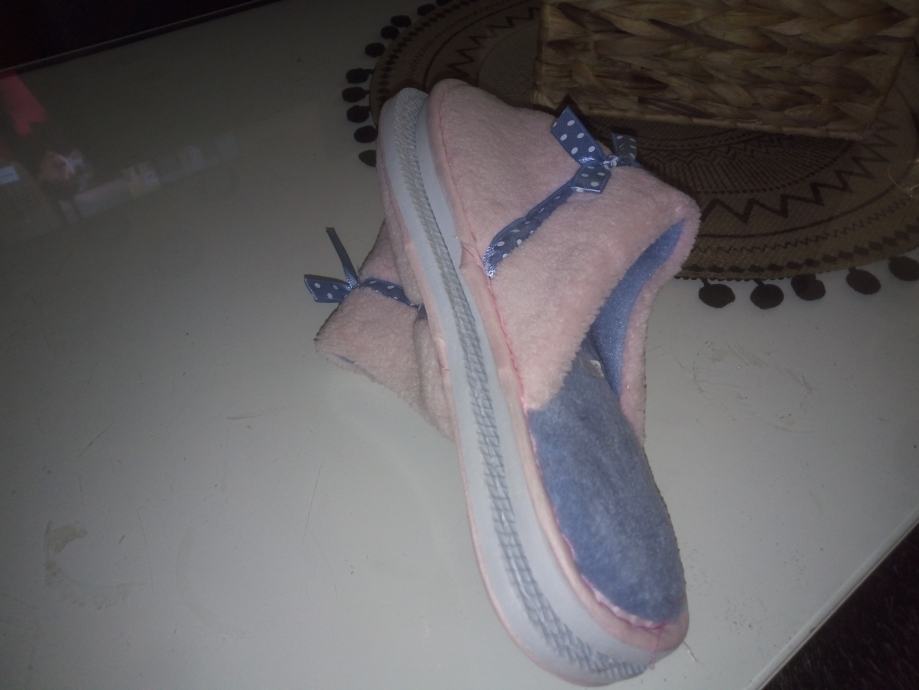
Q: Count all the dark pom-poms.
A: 15